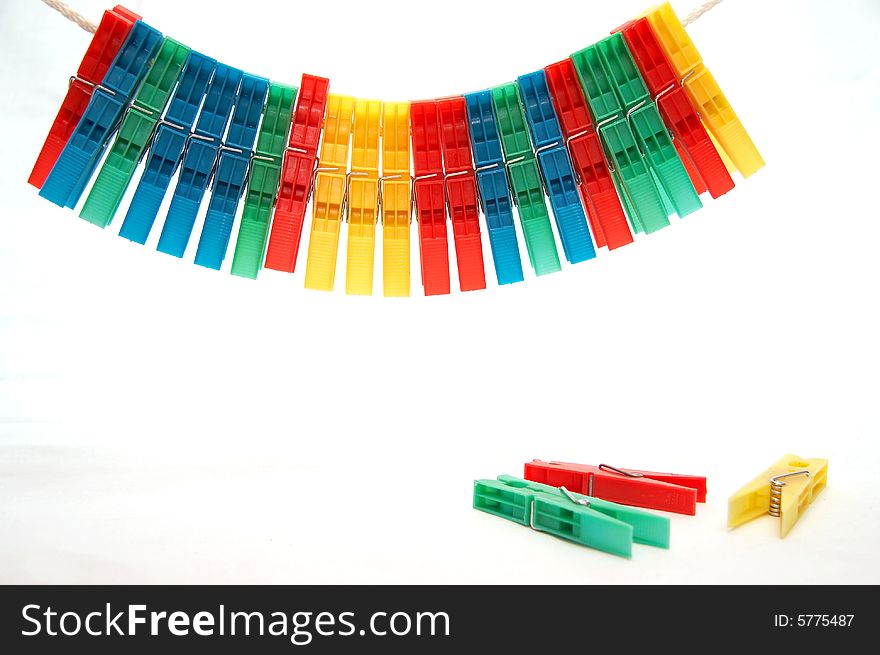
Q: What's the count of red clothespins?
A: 7